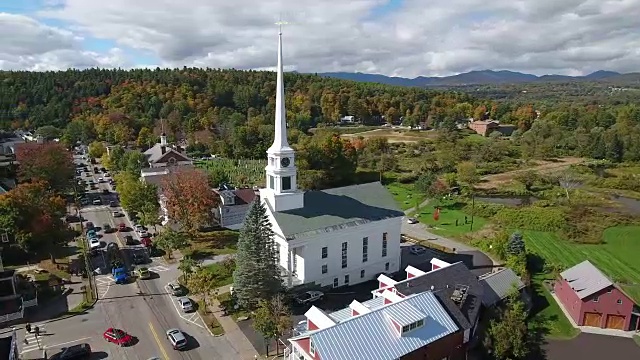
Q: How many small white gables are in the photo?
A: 6